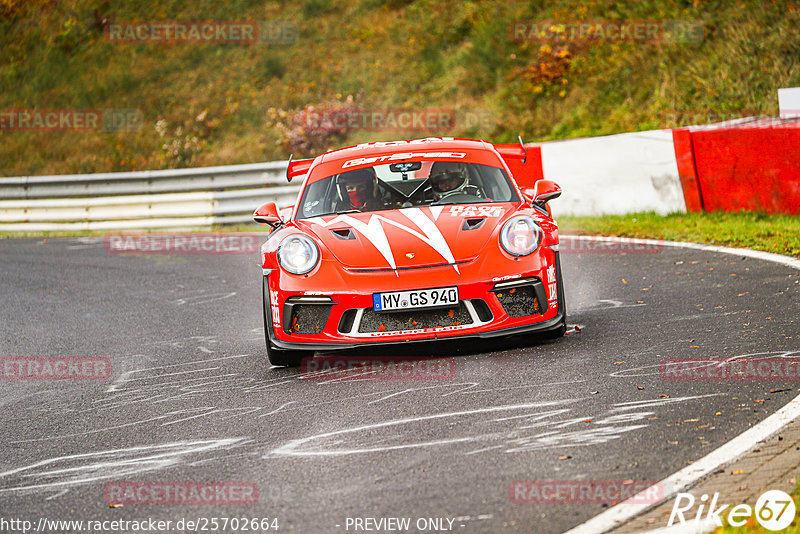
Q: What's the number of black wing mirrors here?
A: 0